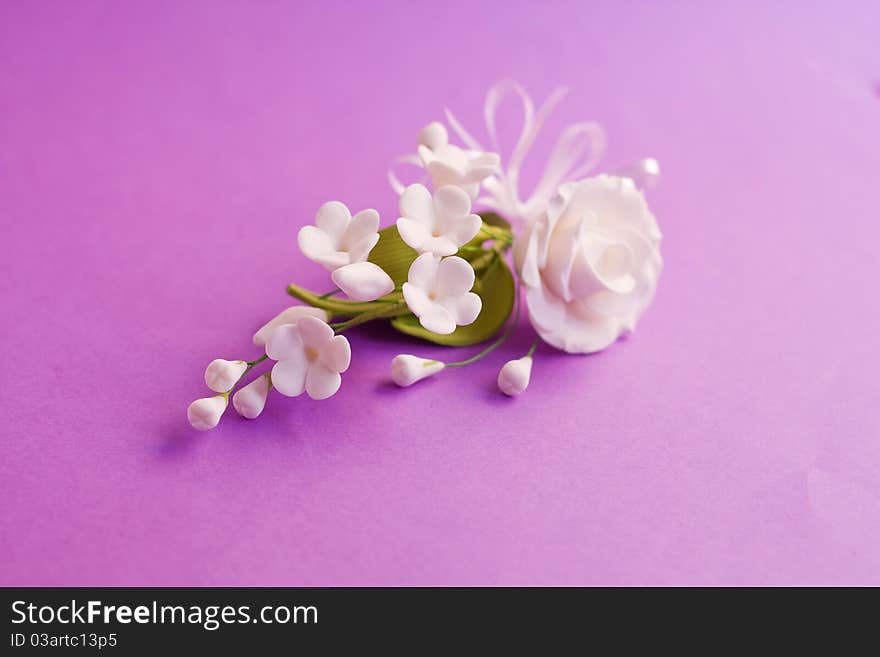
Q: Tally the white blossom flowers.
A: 5